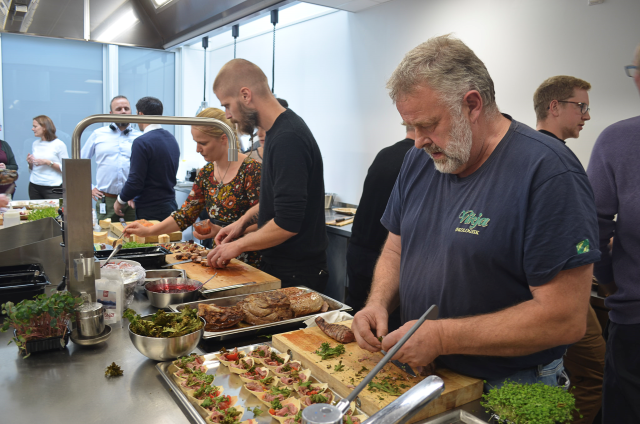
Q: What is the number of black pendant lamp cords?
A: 3